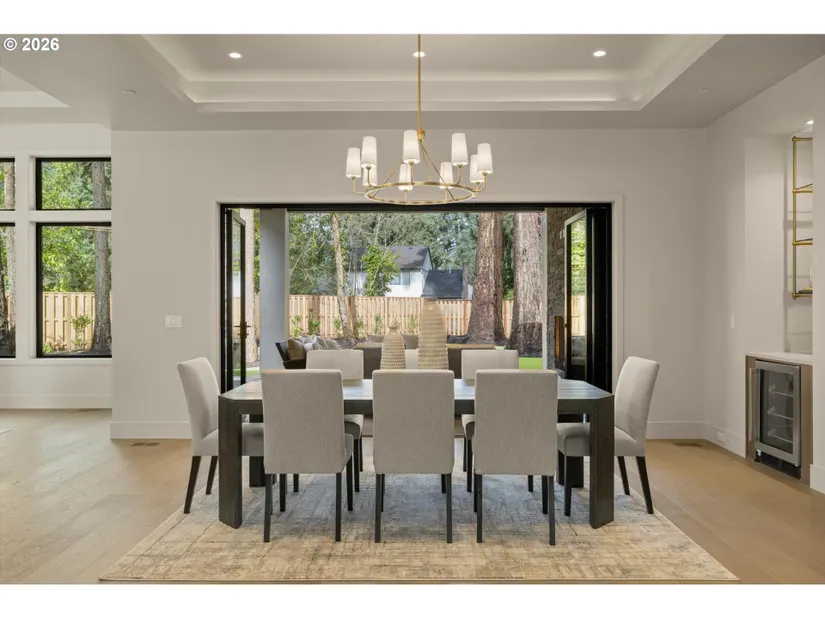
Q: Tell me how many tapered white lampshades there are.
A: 9